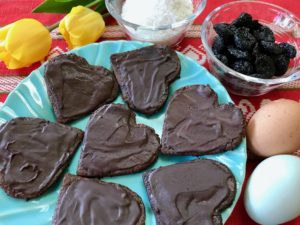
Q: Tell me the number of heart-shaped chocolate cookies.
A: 7